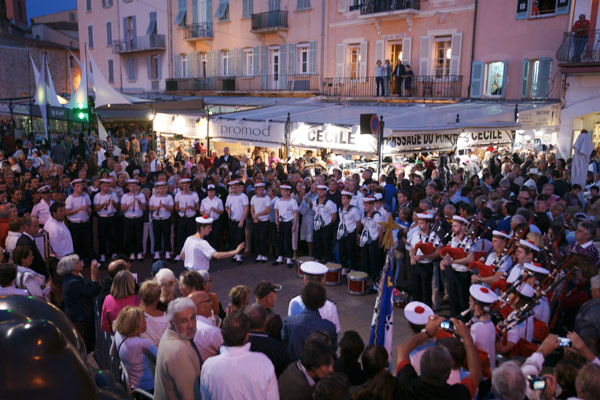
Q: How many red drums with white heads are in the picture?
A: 3